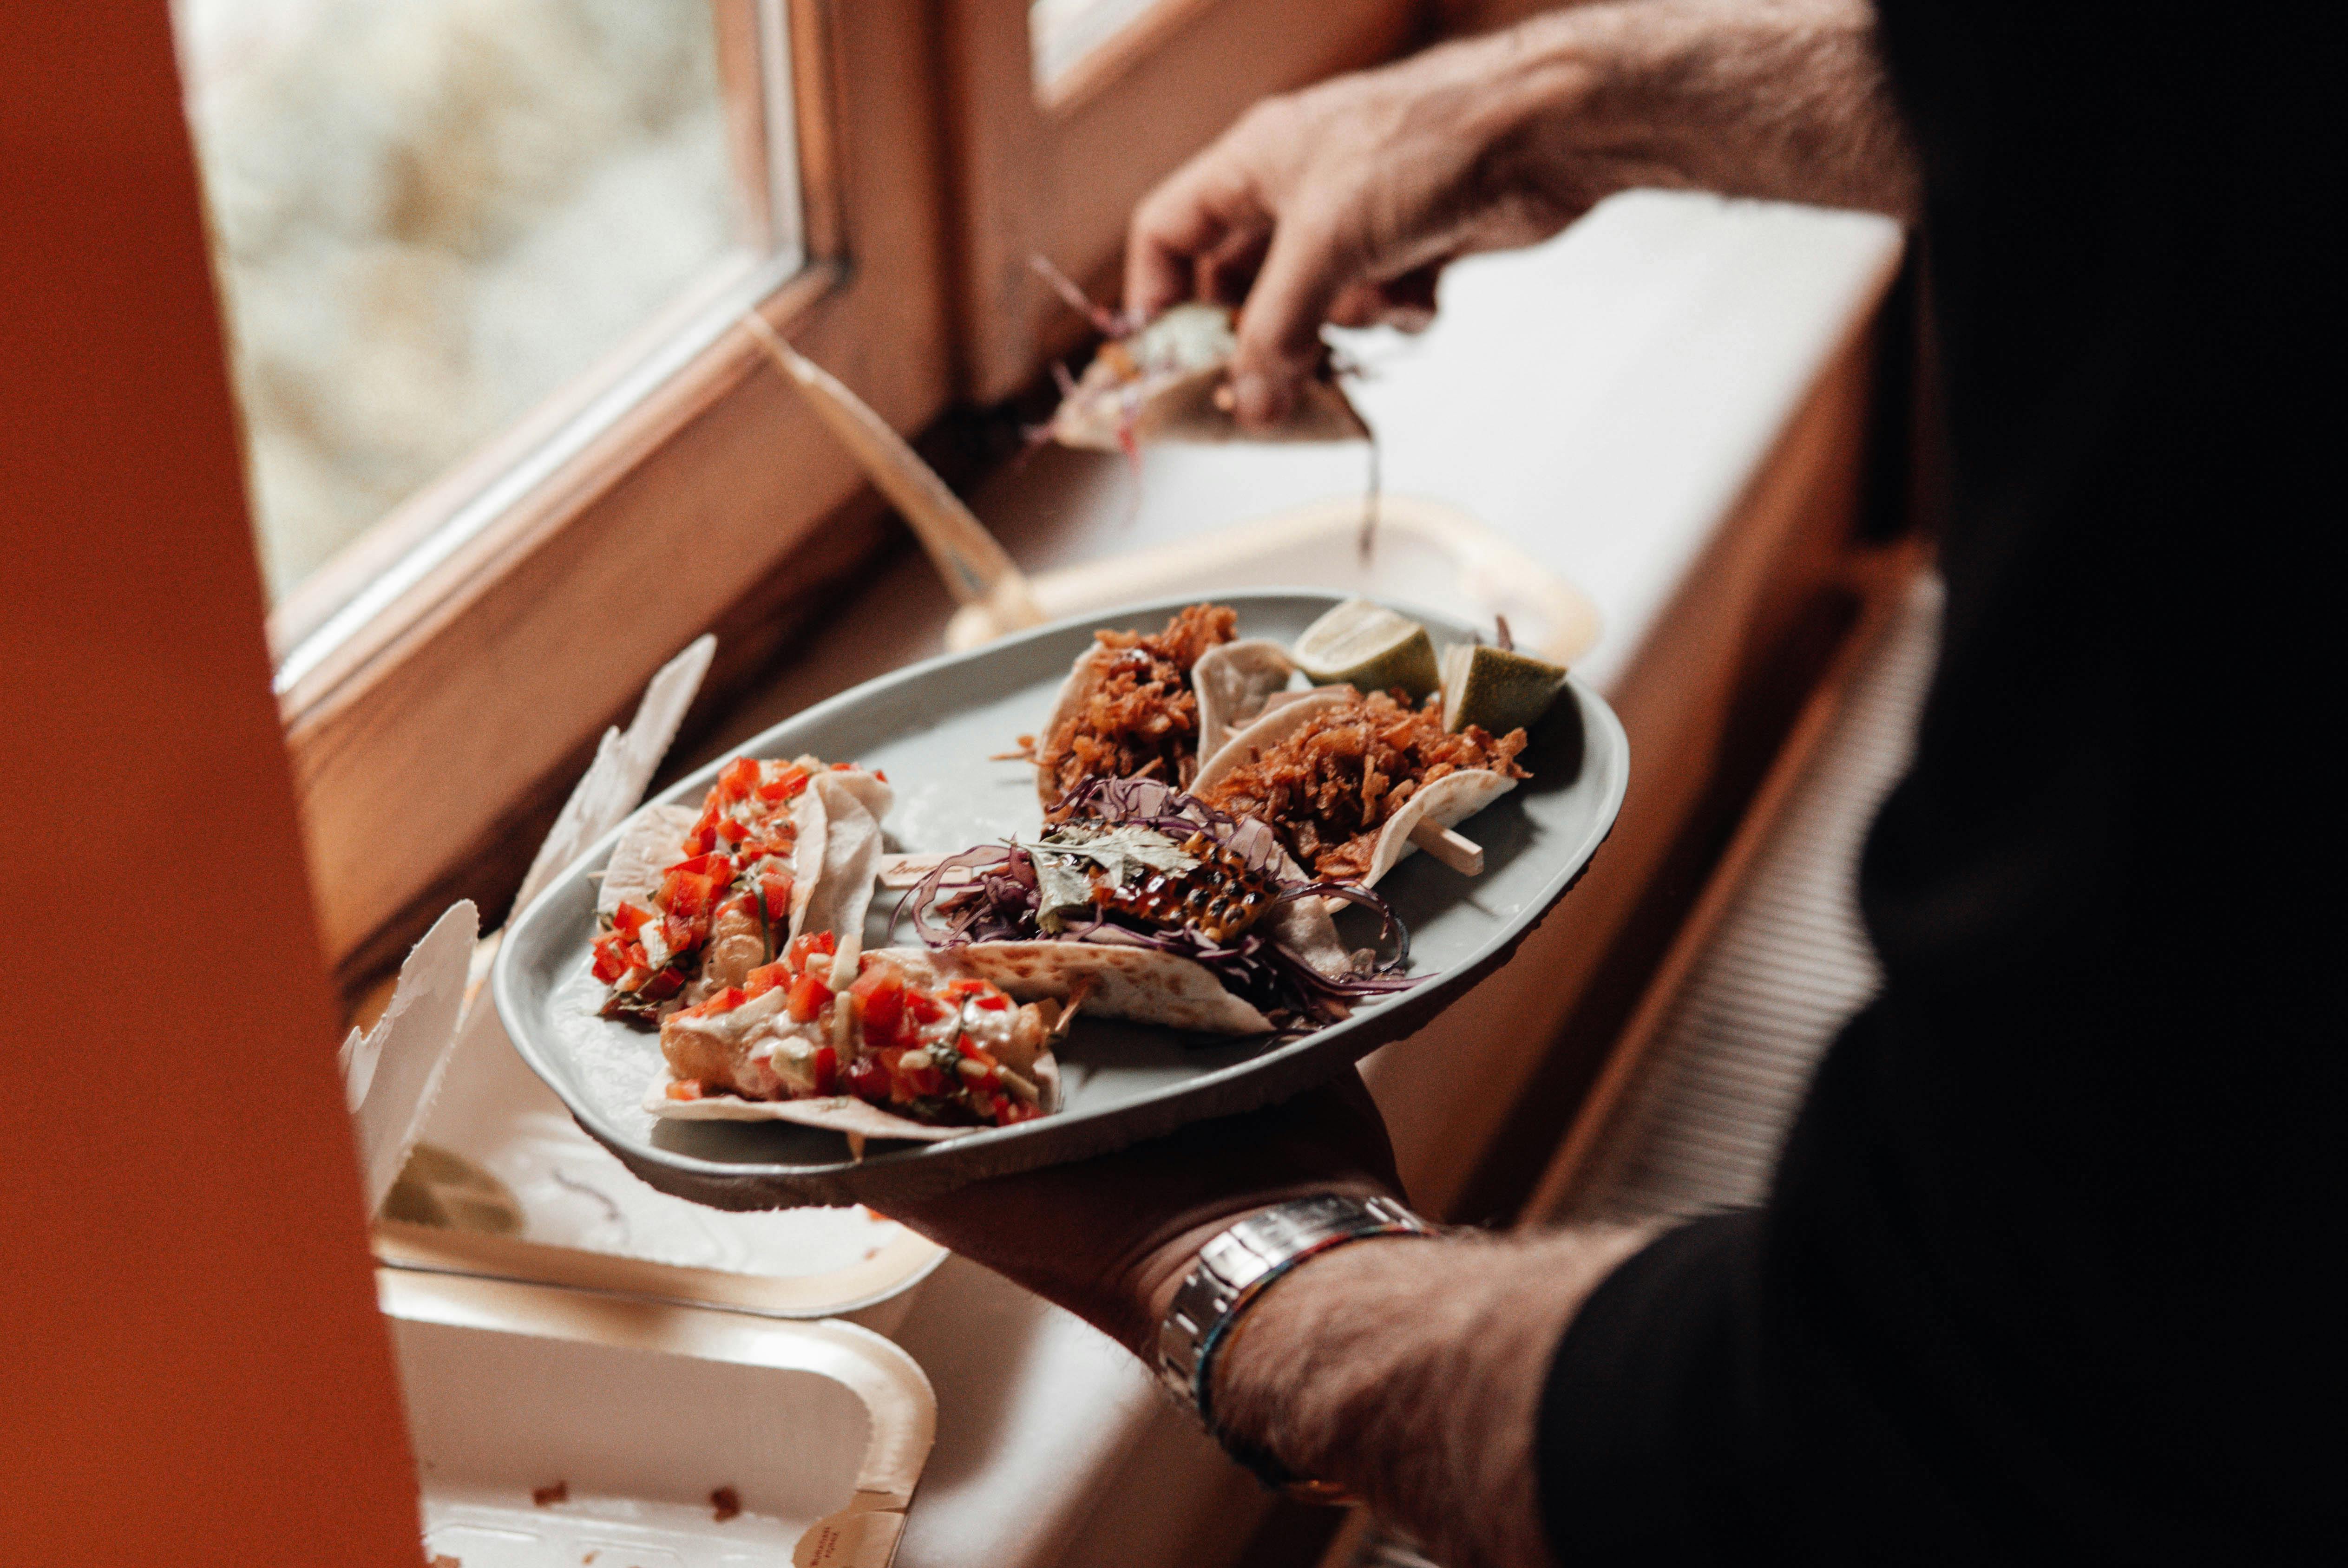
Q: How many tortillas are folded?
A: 6